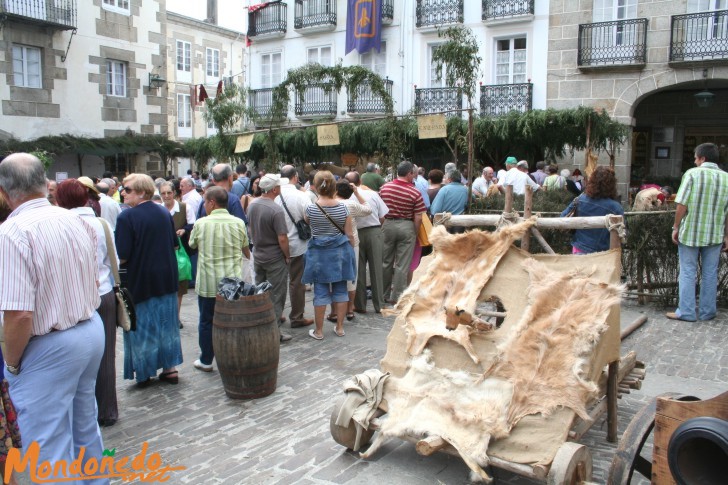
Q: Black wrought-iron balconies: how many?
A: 13